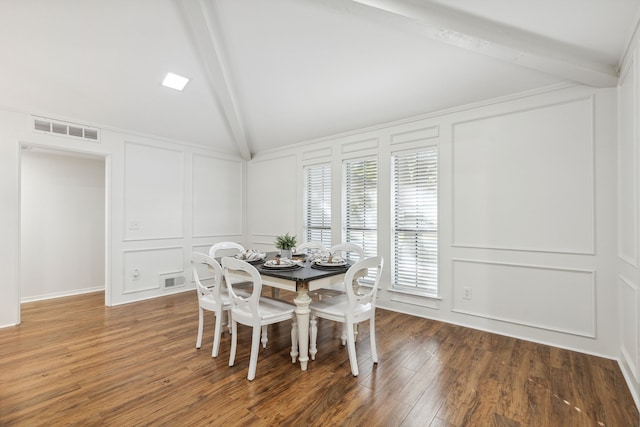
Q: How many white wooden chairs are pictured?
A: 6